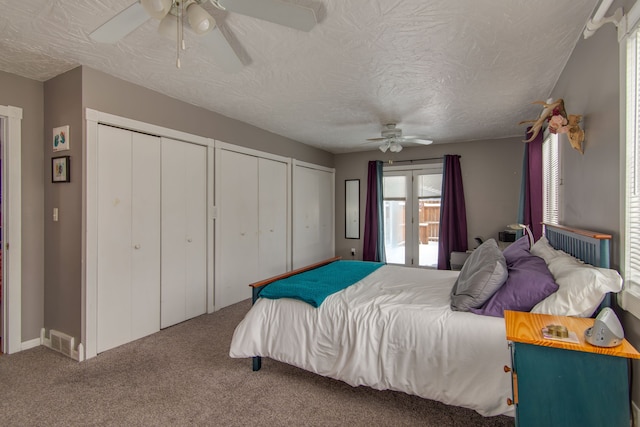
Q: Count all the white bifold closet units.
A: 3